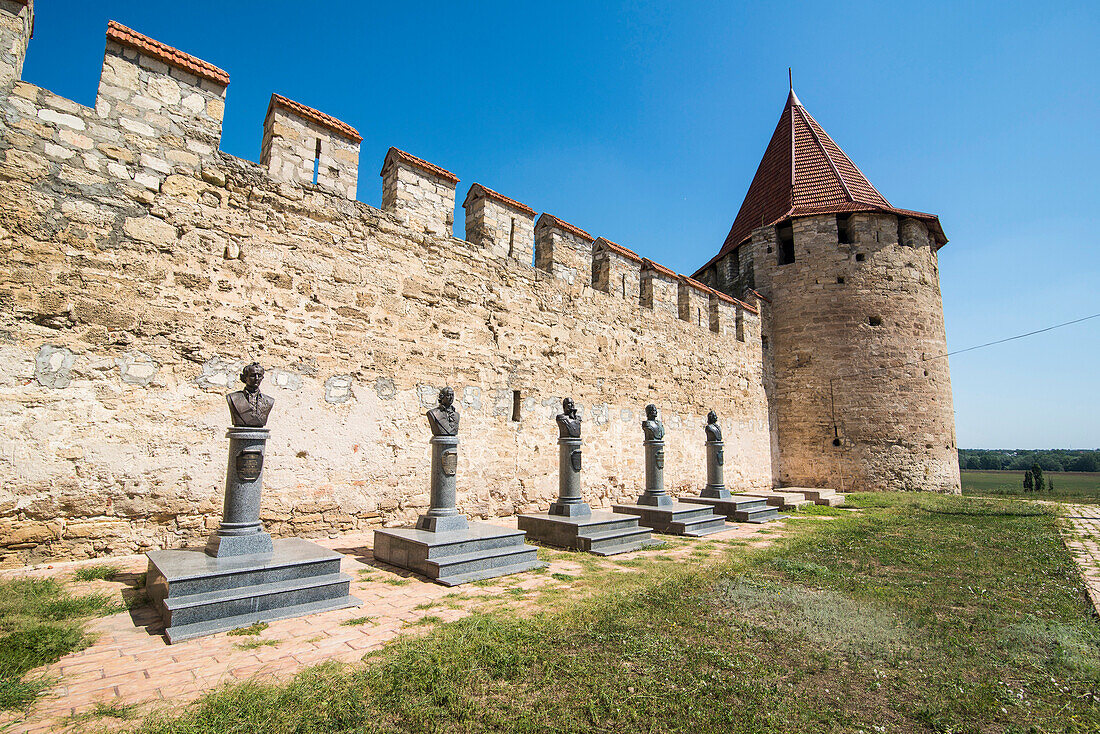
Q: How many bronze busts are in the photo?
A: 5